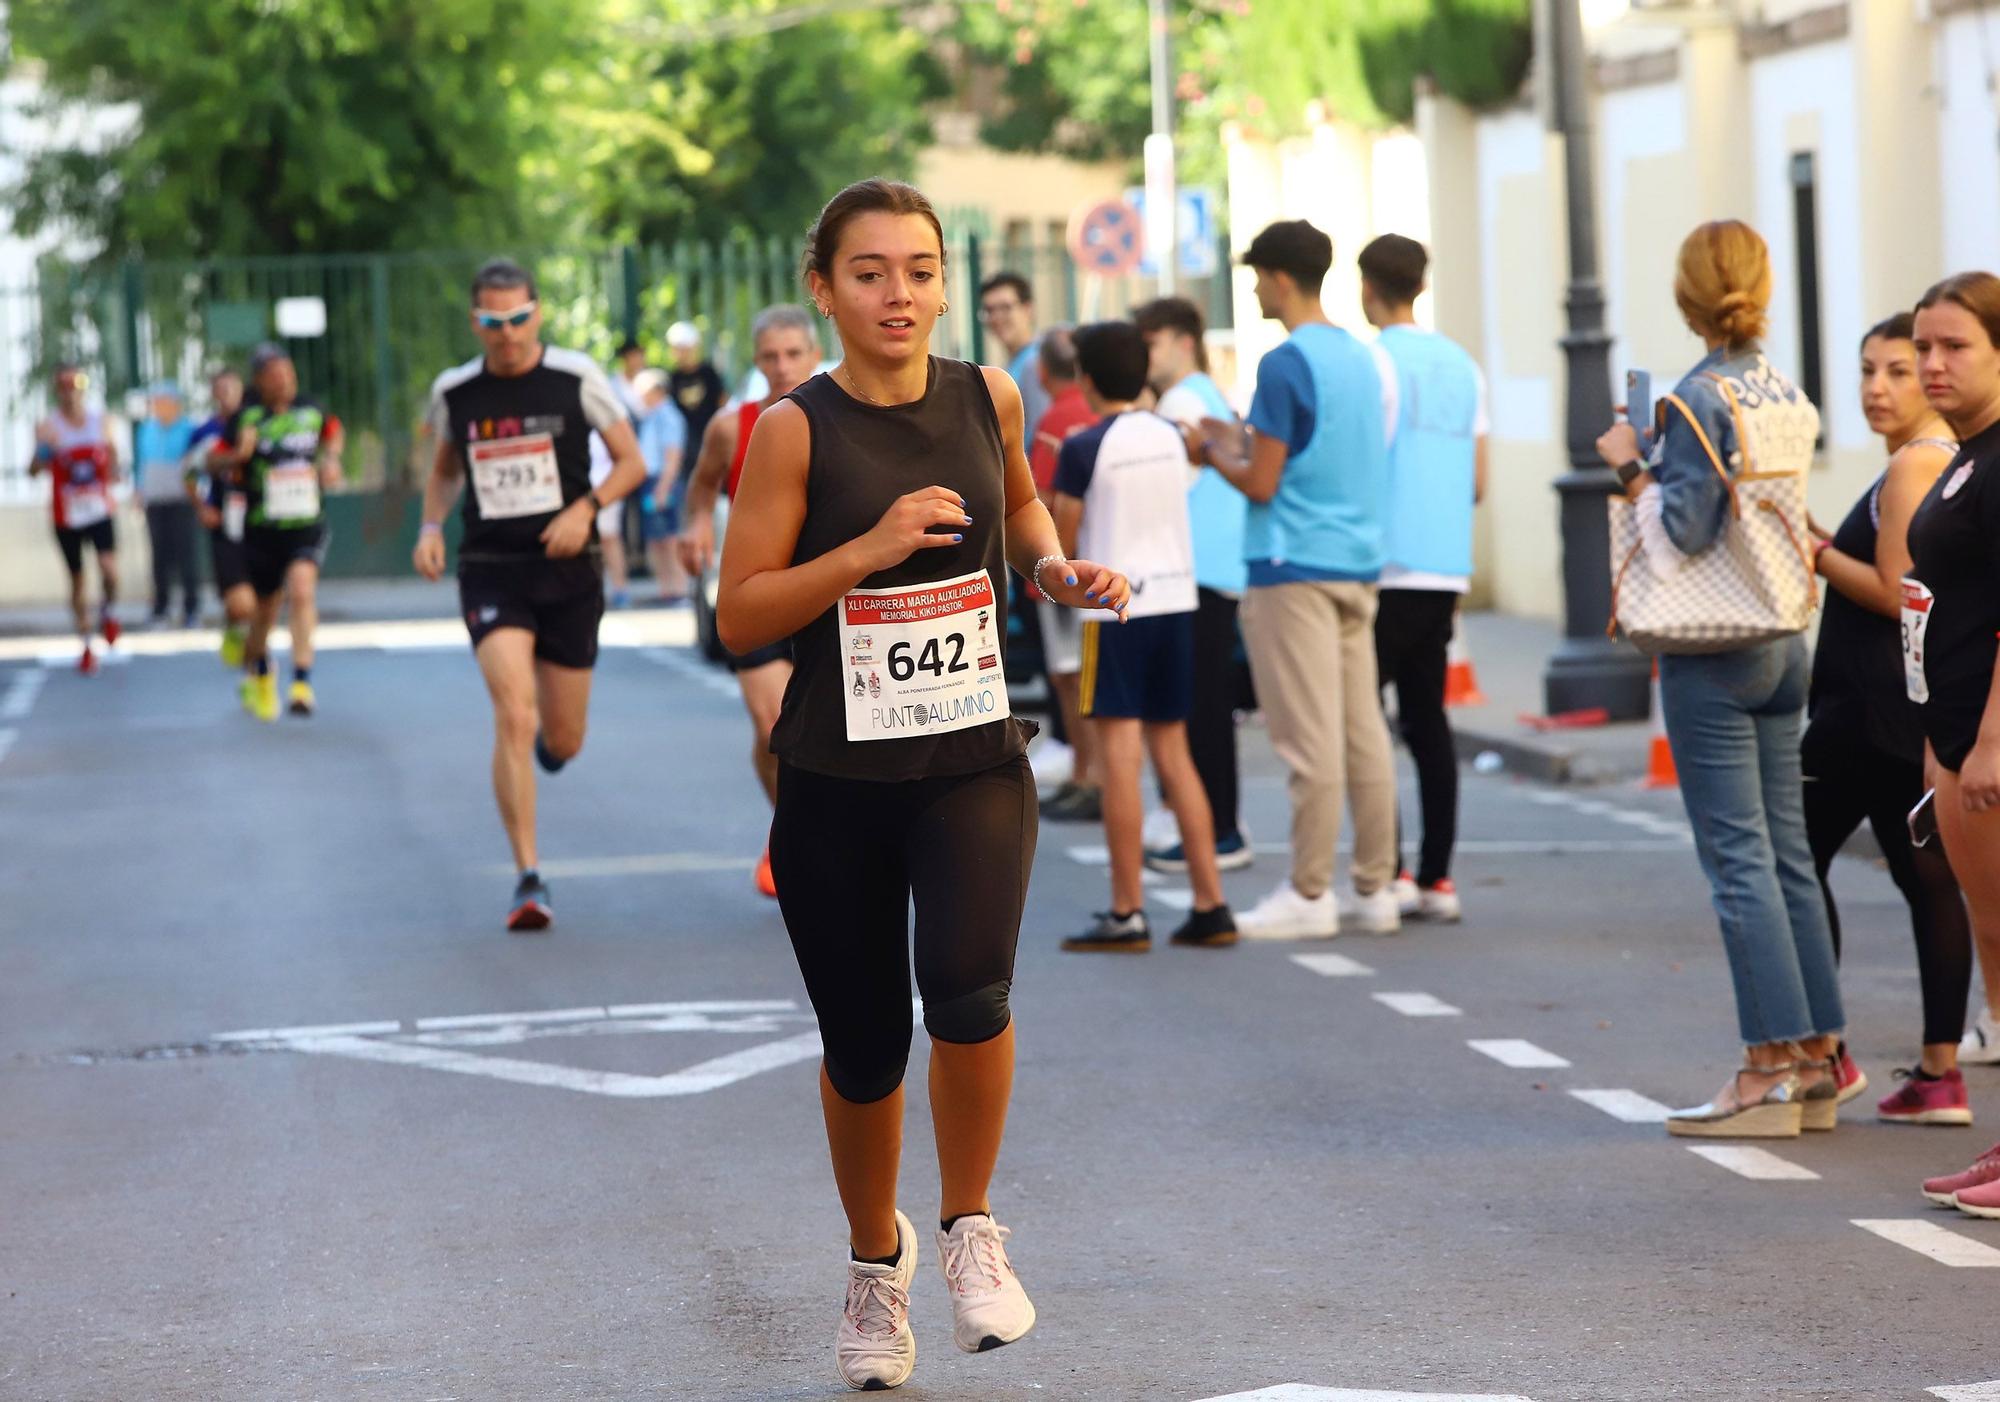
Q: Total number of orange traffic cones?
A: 2